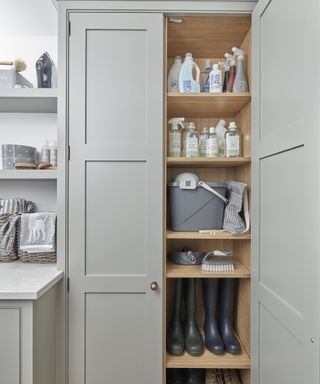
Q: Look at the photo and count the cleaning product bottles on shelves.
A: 13